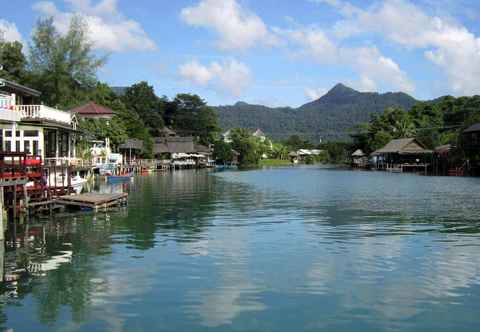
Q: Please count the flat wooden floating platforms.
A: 1